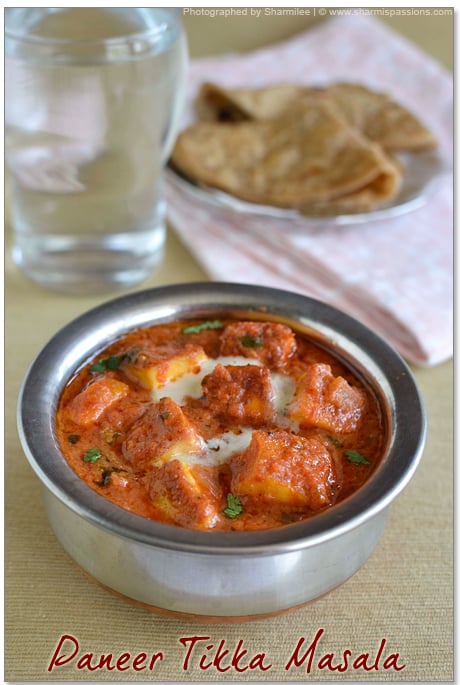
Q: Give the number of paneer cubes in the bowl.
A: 8